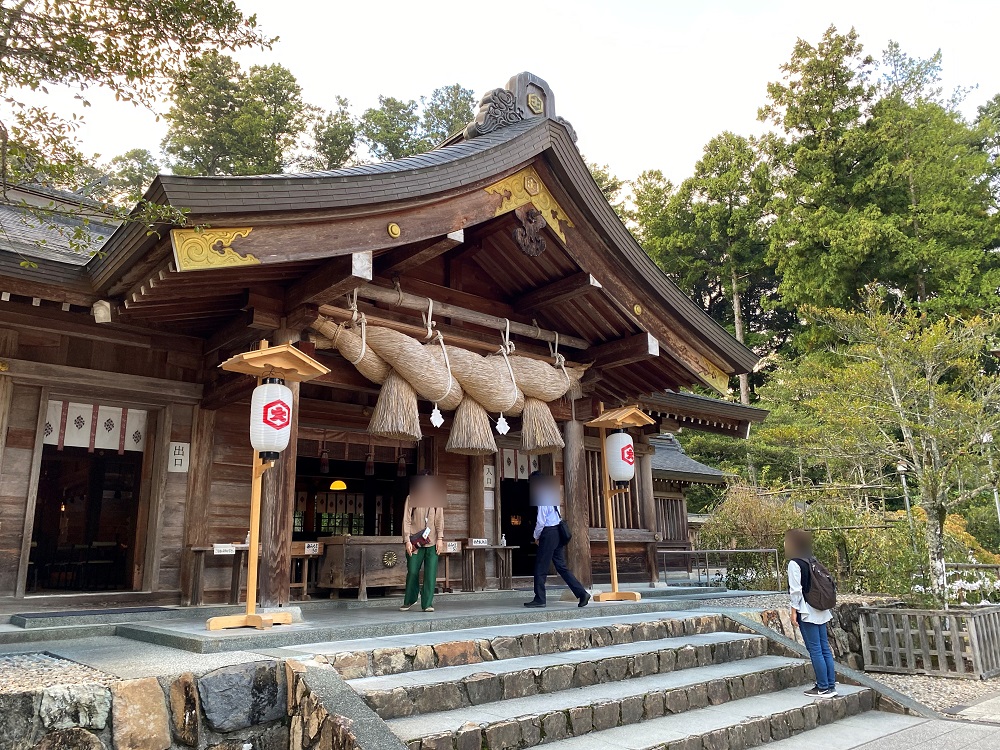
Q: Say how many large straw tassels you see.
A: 3